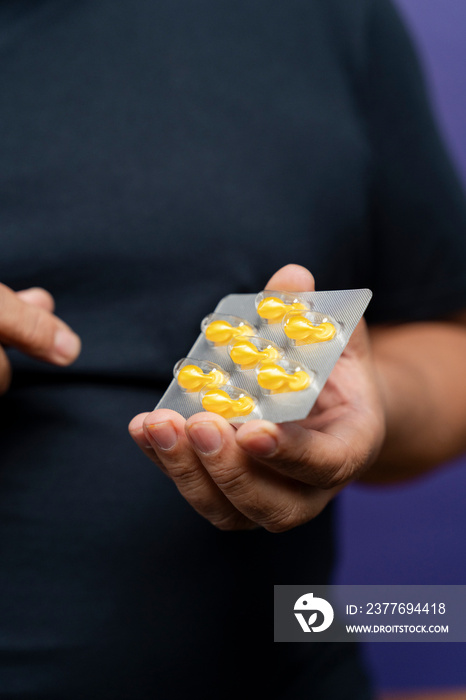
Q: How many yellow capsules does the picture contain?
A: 7